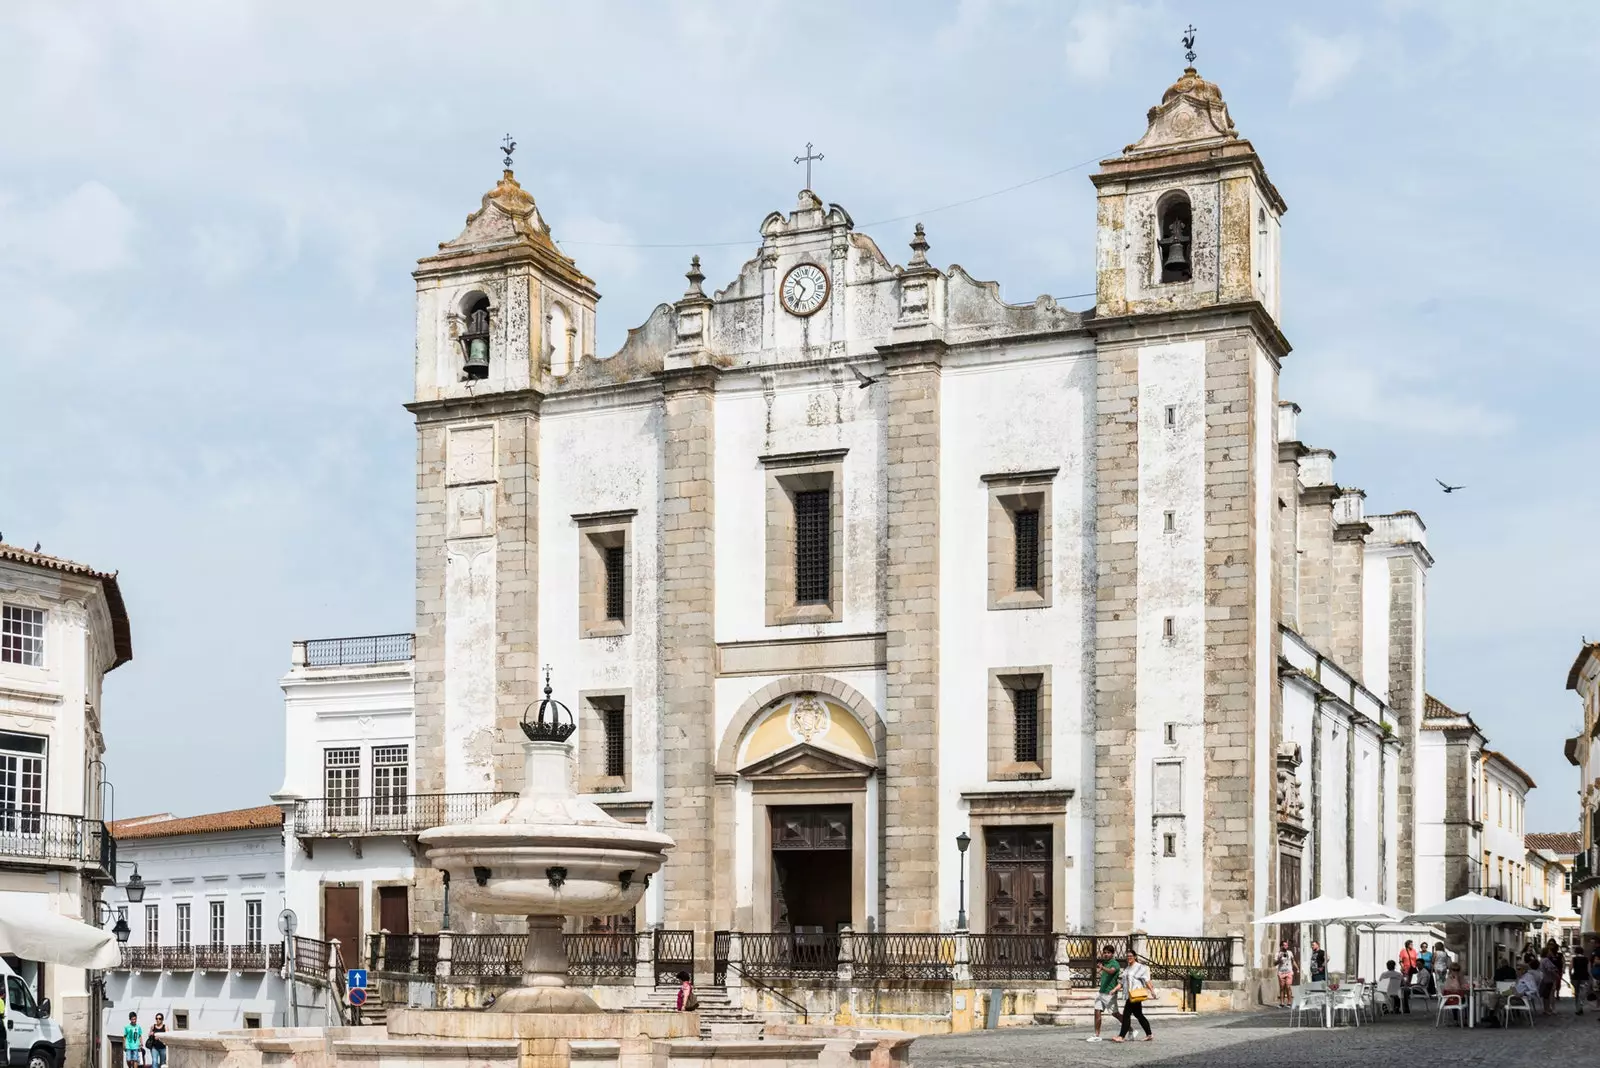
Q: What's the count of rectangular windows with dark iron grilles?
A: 5